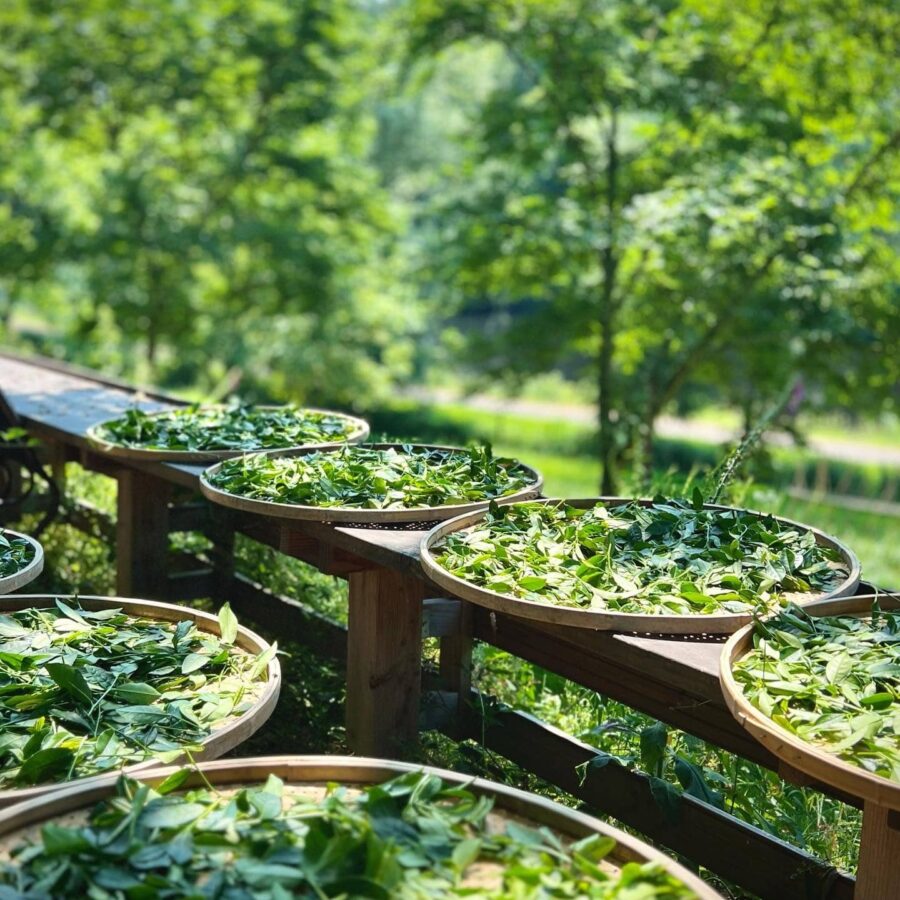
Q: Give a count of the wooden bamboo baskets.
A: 7